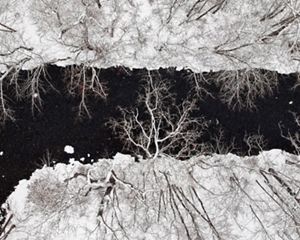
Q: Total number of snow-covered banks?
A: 2